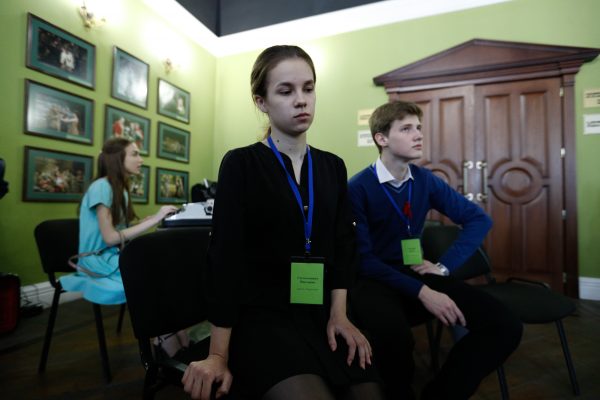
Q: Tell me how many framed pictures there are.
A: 9